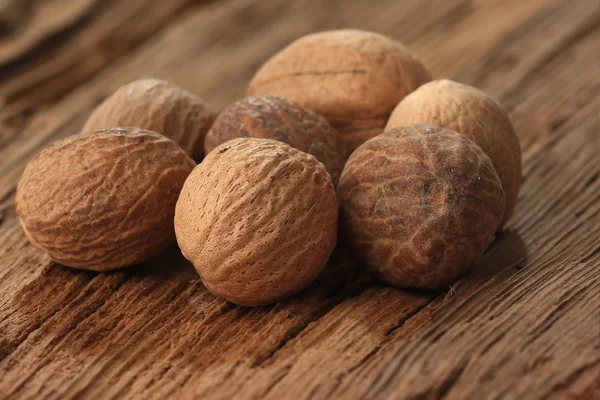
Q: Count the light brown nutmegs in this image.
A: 5